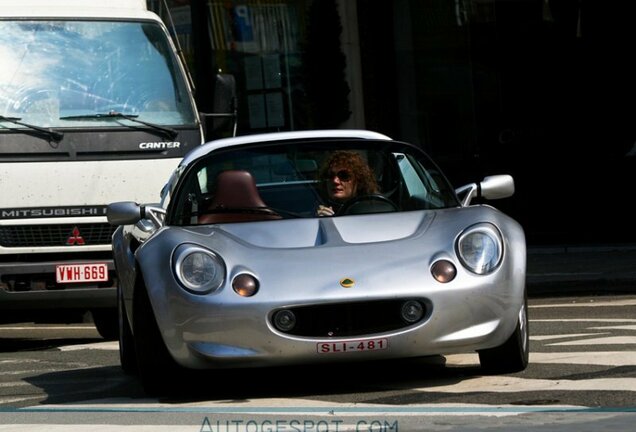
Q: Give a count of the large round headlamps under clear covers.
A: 2